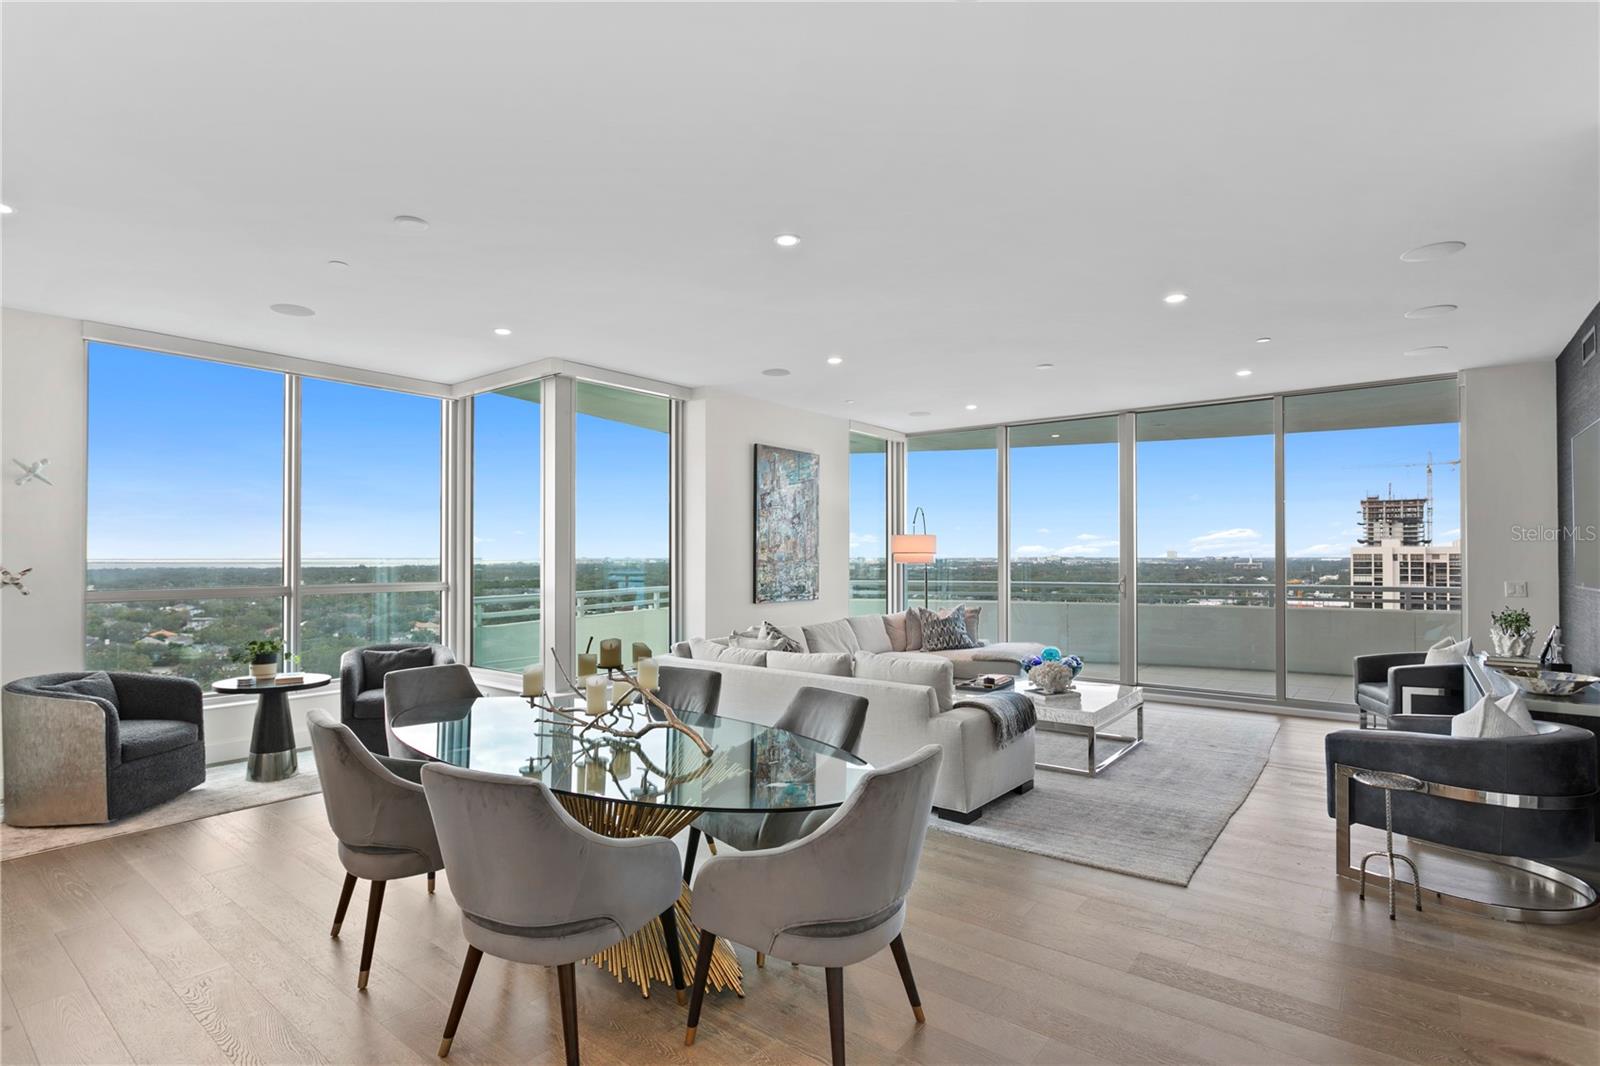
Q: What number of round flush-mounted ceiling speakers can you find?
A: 6